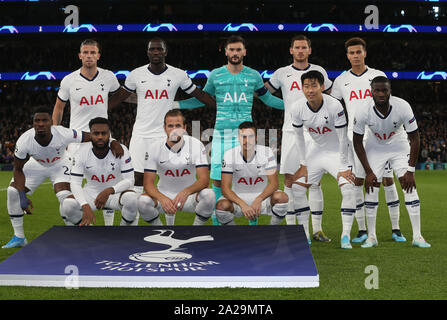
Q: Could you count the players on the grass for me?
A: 11